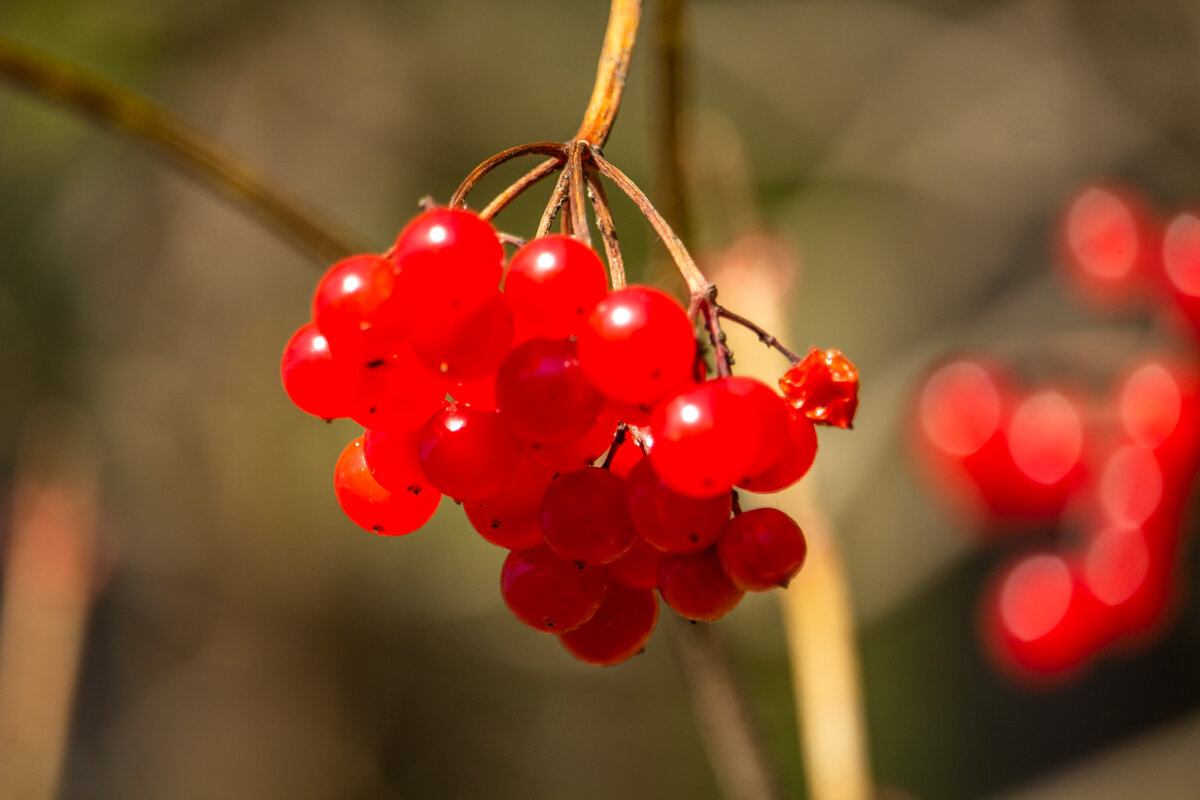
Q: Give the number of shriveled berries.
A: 1